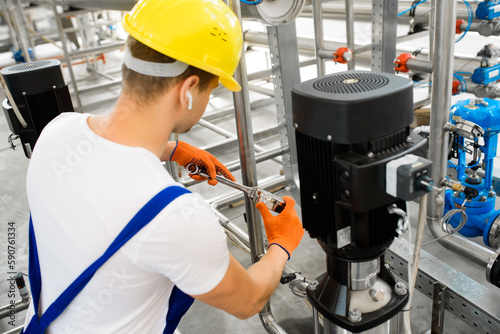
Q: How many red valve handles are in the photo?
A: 4